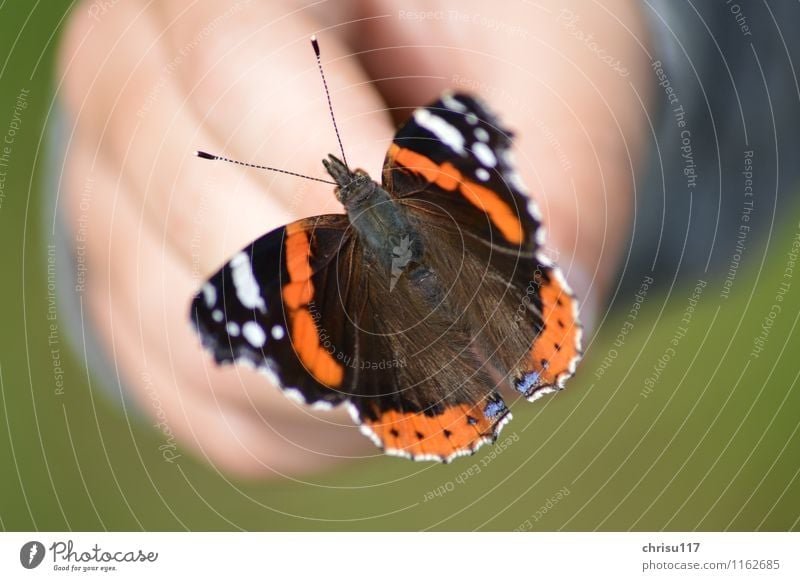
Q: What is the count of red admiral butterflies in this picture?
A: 1